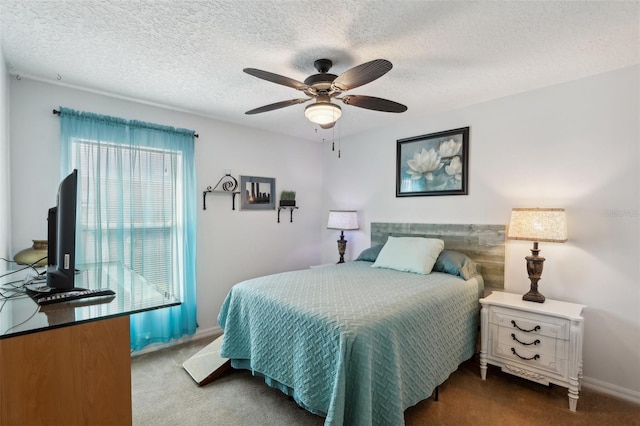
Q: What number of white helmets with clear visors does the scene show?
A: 0